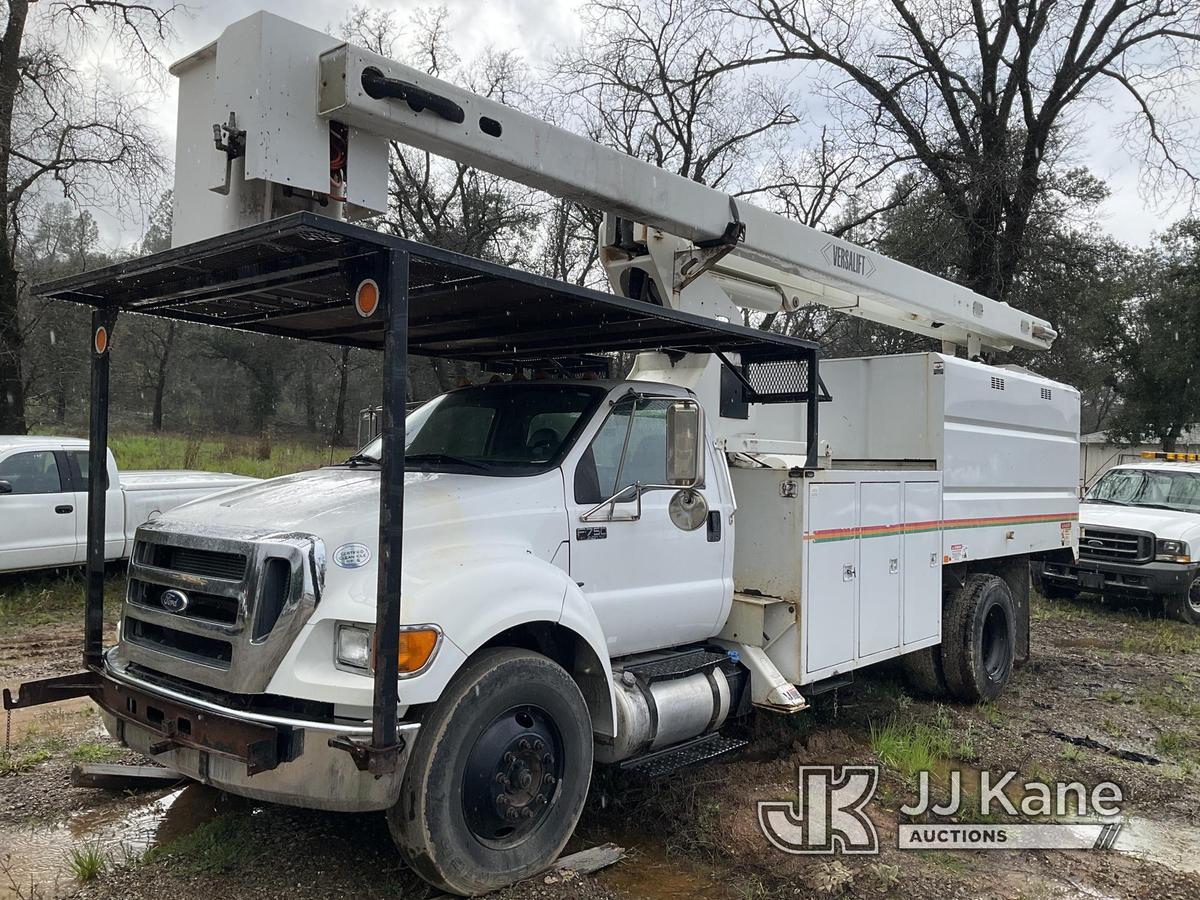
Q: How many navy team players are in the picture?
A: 0